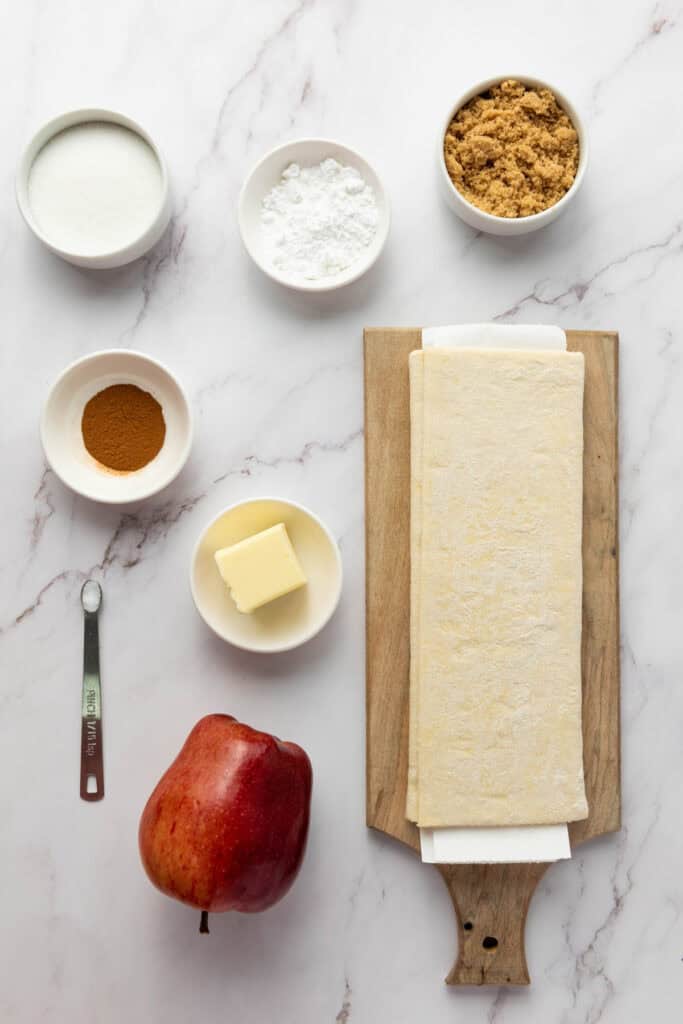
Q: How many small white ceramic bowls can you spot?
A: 5